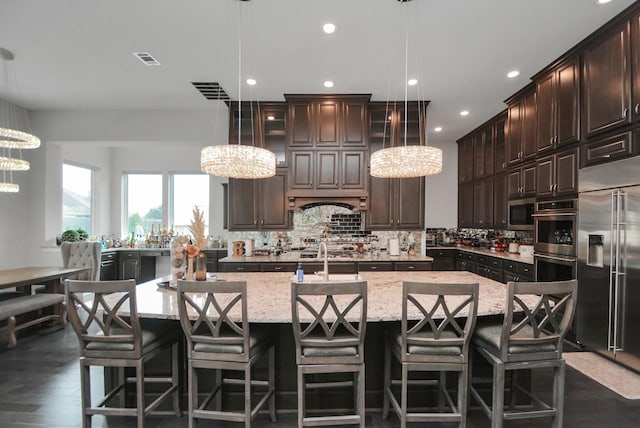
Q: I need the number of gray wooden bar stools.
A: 5